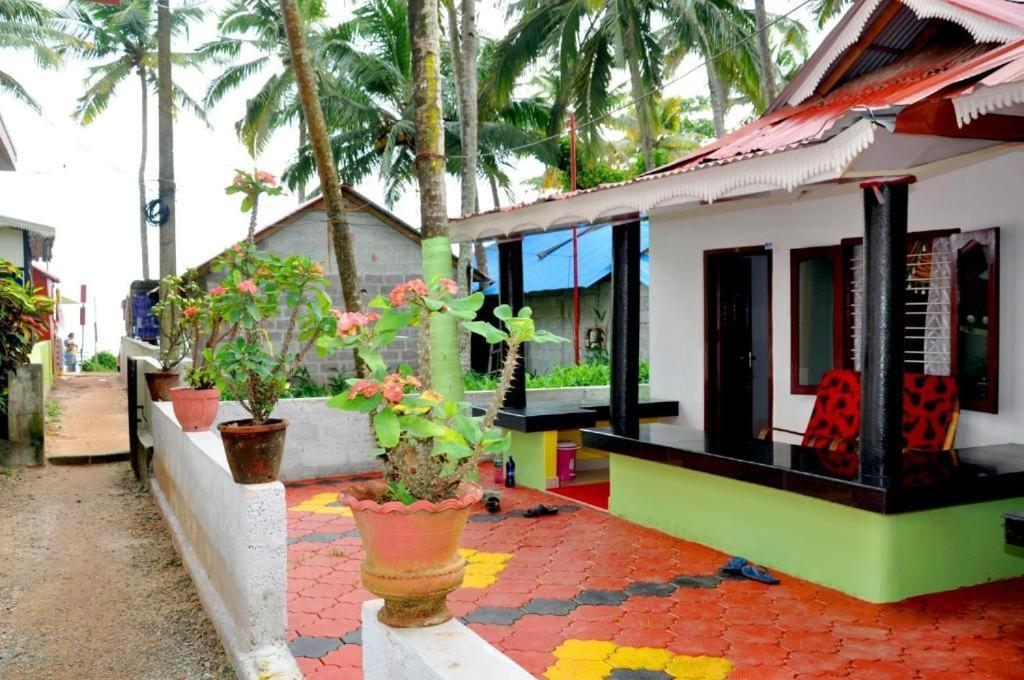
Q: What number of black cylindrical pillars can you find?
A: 3